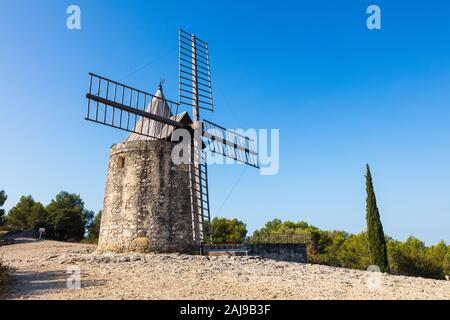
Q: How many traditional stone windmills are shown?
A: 1